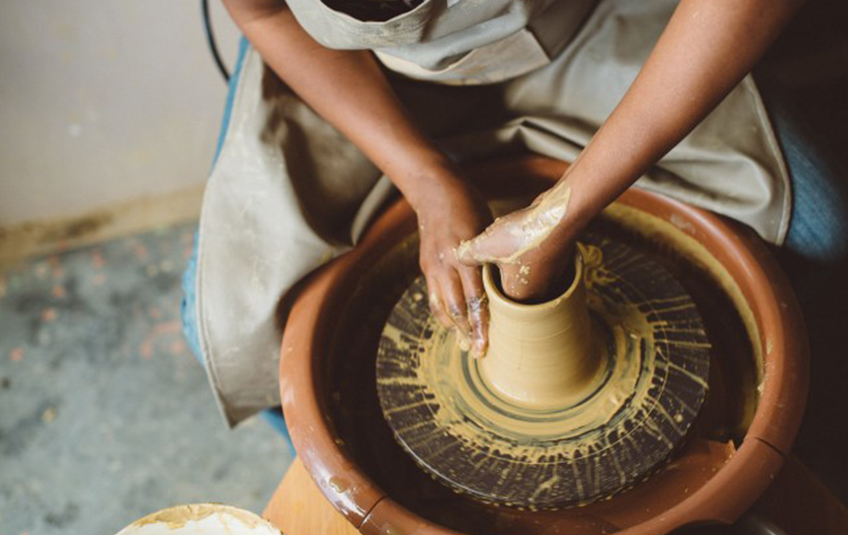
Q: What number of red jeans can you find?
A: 0